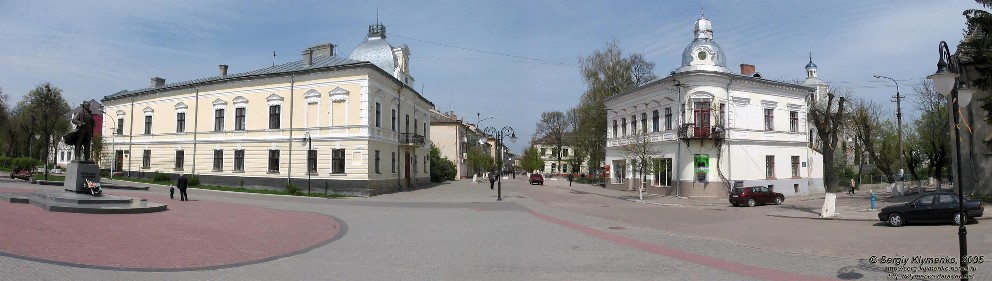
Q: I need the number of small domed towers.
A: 3